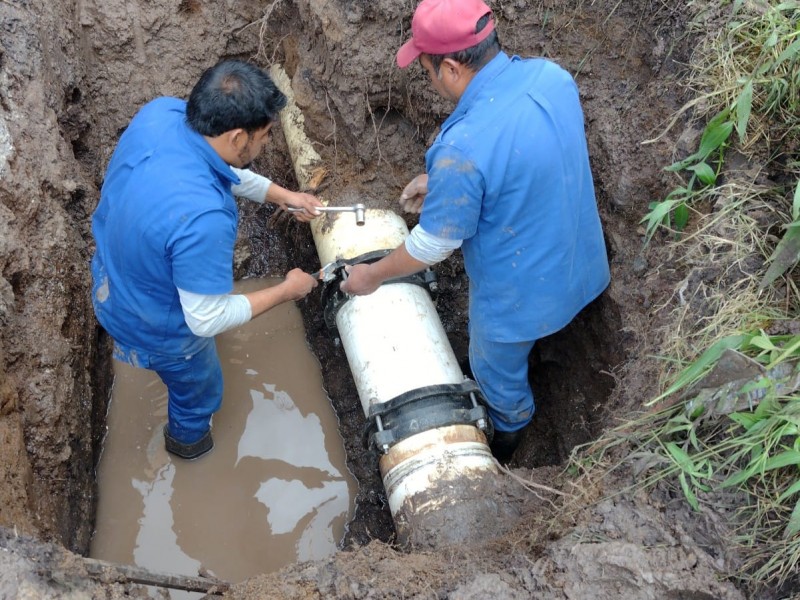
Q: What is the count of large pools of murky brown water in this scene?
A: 1